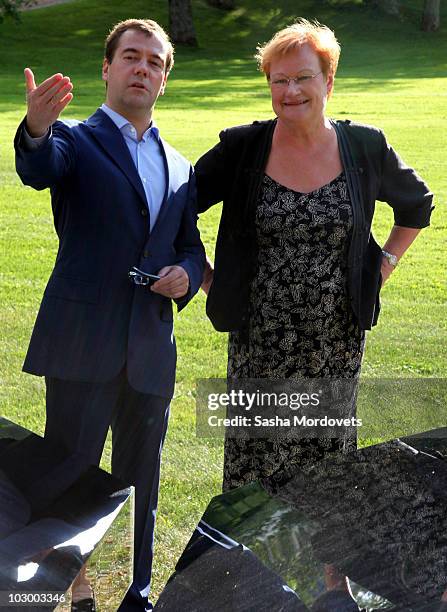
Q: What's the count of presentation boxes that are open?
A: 0